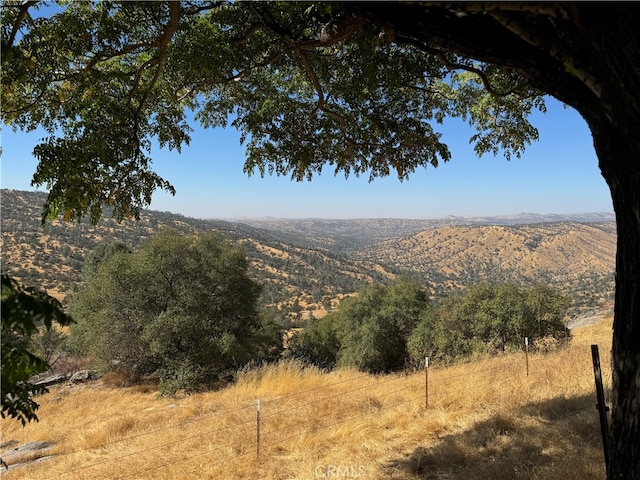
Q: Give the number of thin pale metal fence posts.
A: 3